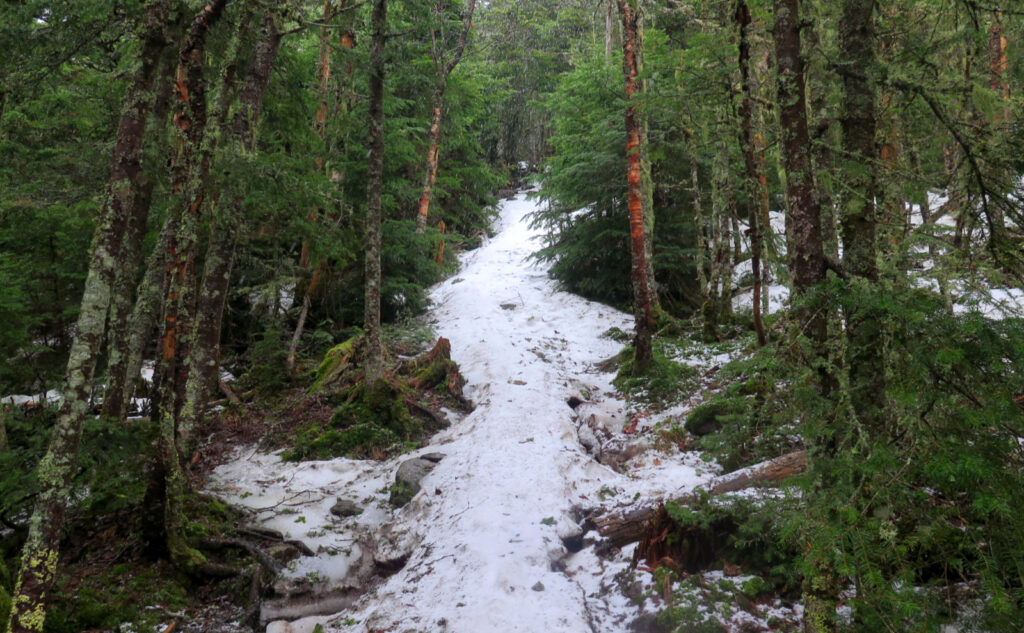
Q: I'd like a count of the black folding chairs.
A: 0